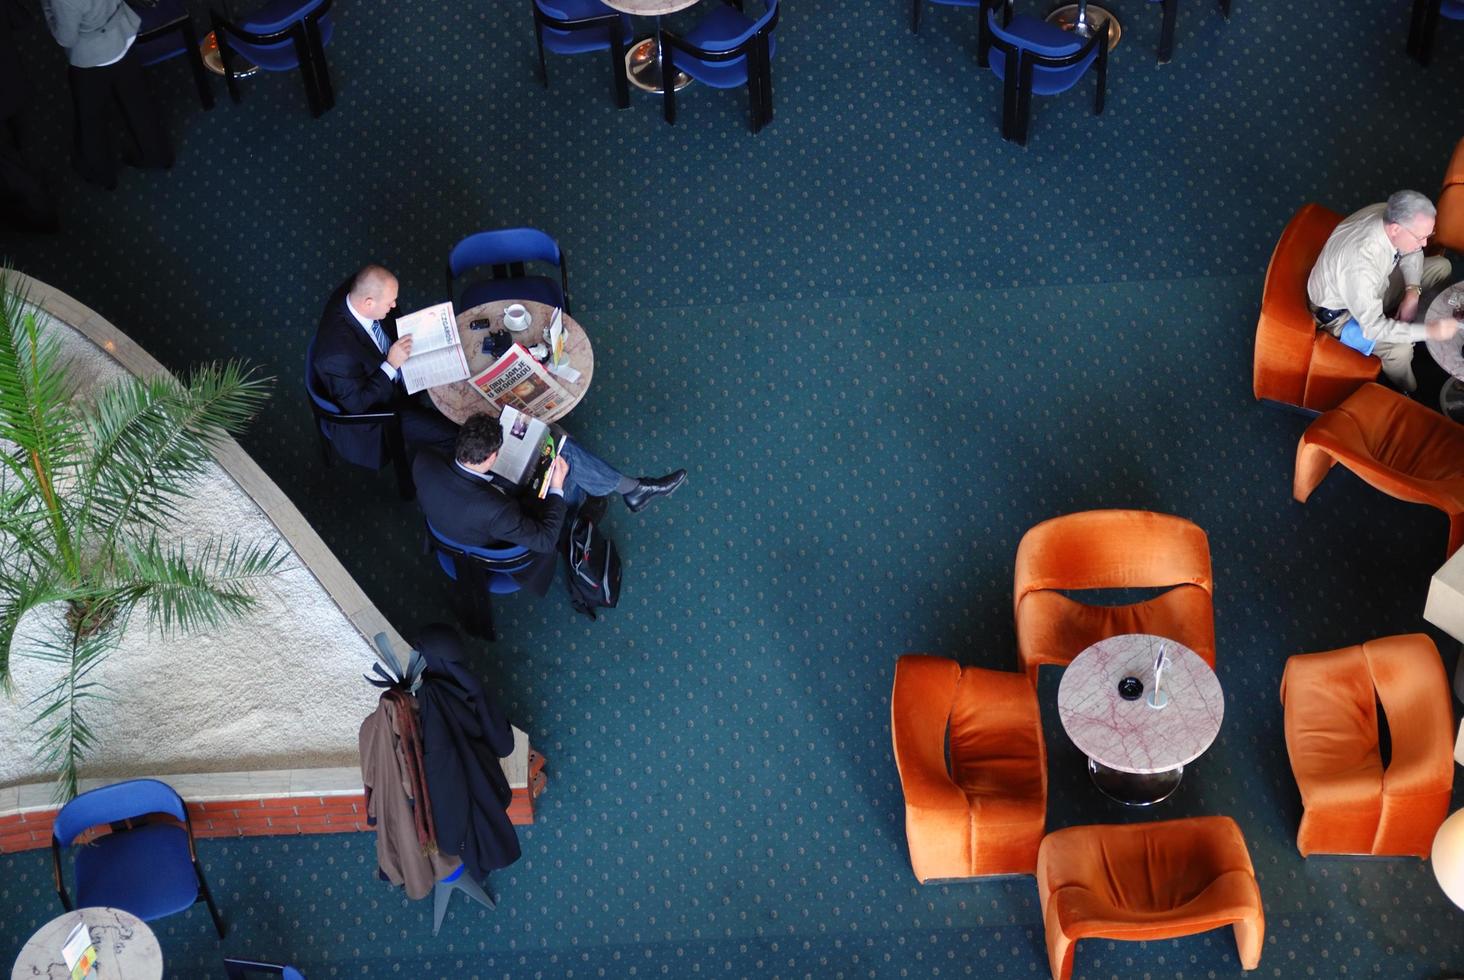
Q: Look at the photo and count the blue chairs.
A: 13